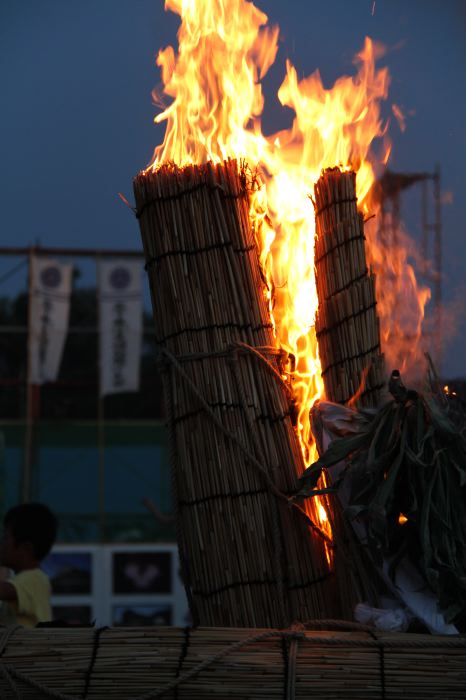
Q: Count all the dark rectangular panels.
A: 4